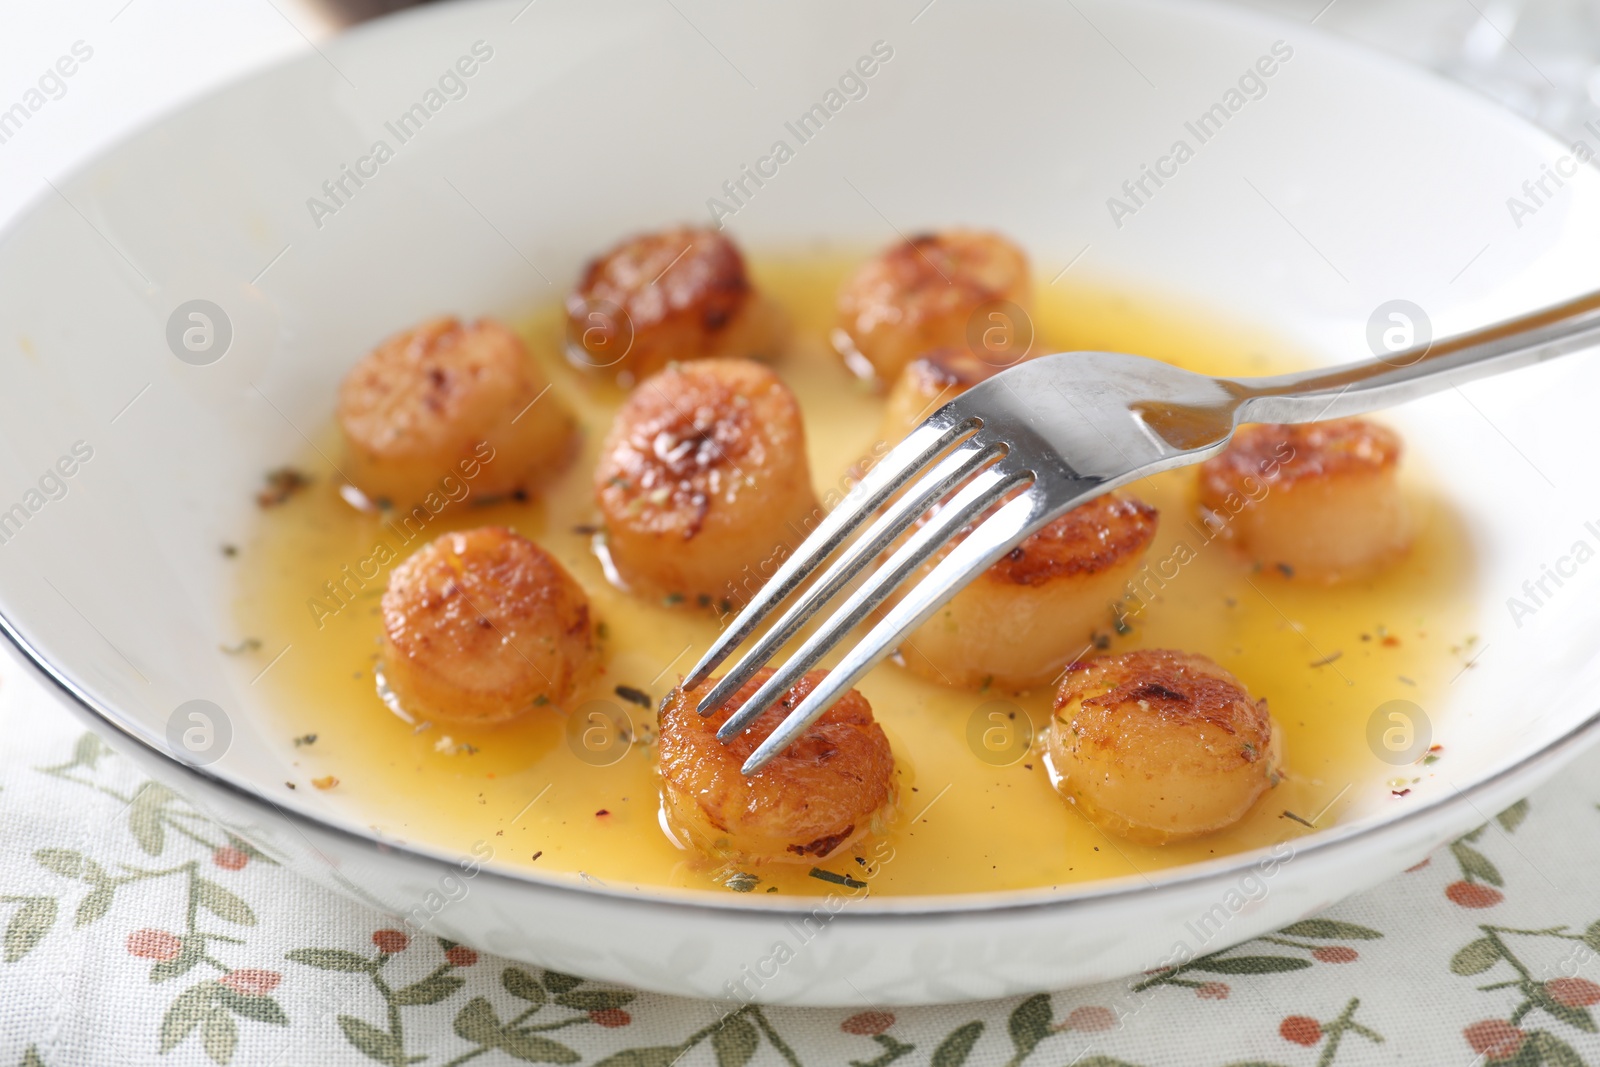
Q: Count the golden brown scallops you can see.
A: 10